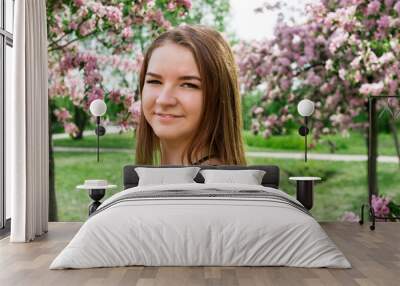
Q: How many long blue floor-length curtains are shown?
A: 0